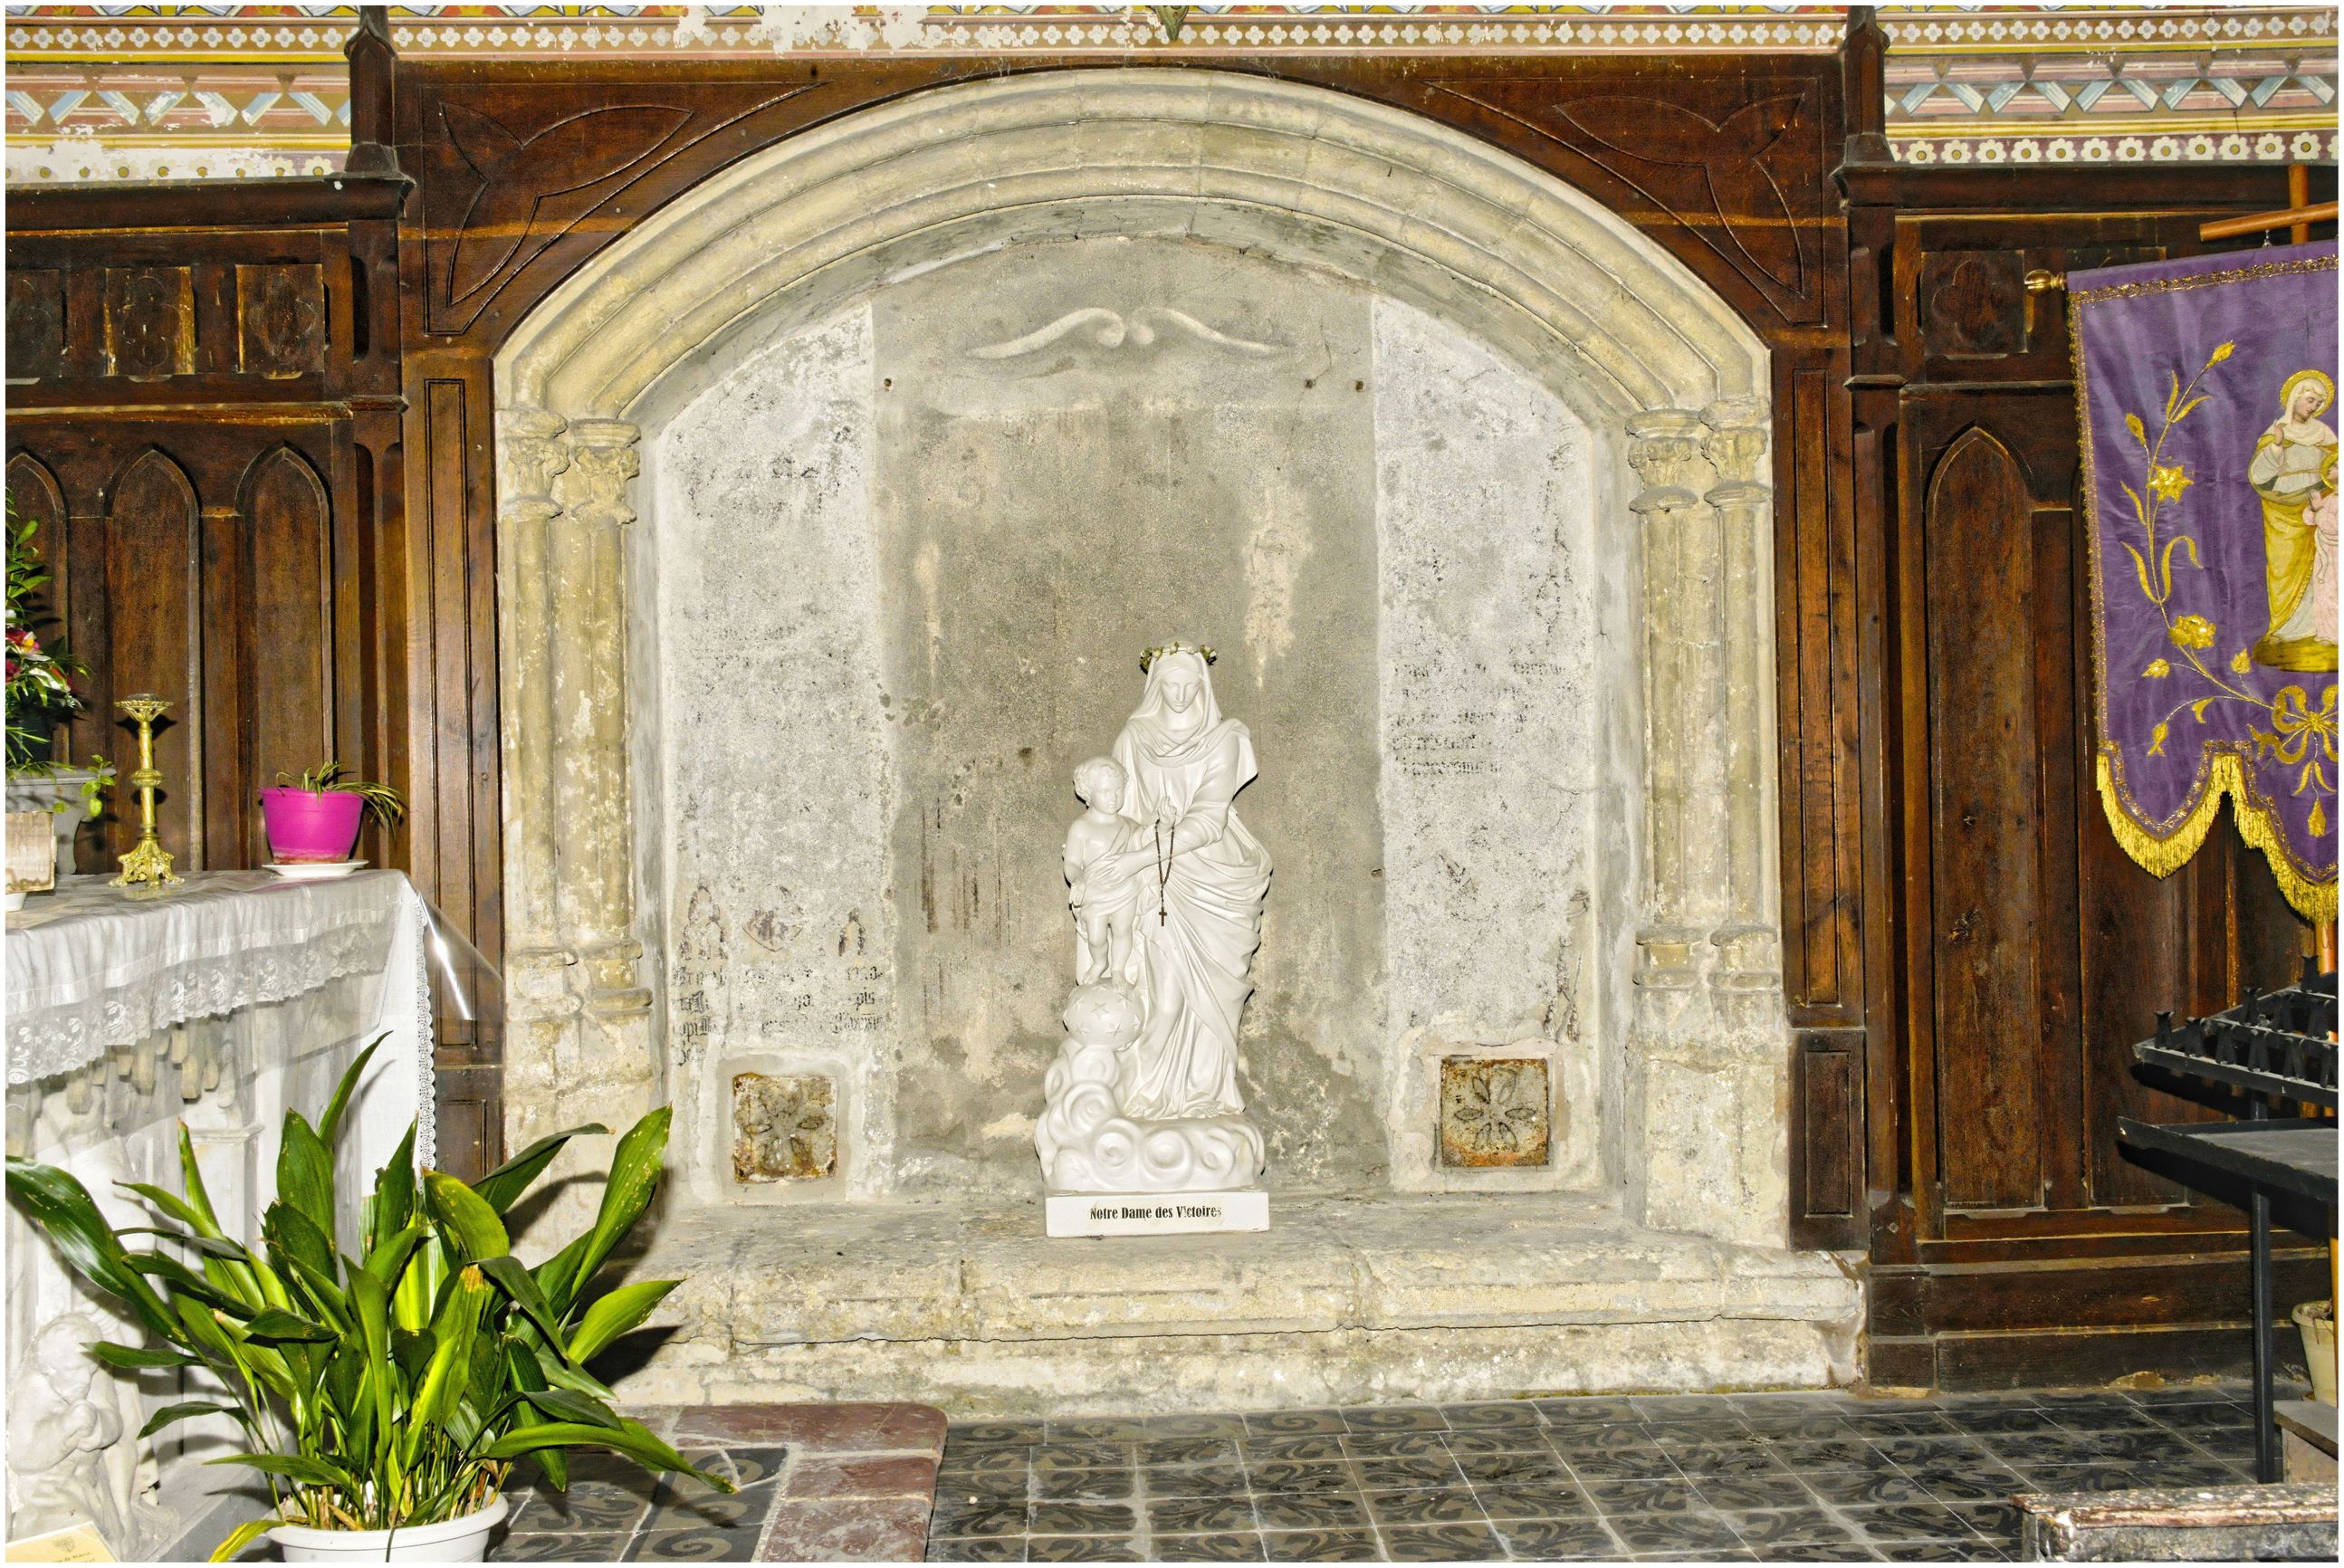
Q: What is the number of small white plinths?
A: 1